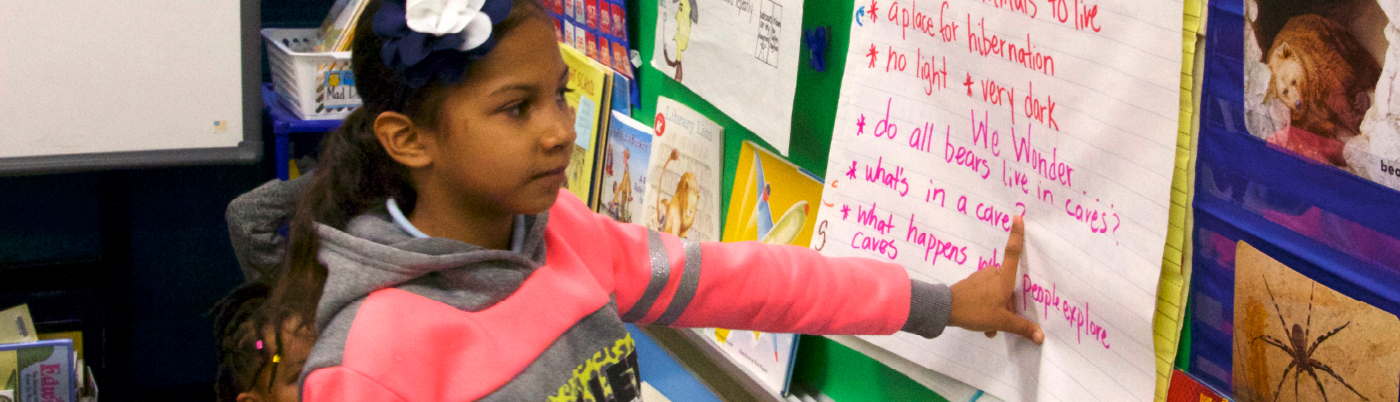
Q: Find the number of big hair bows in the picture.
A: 1